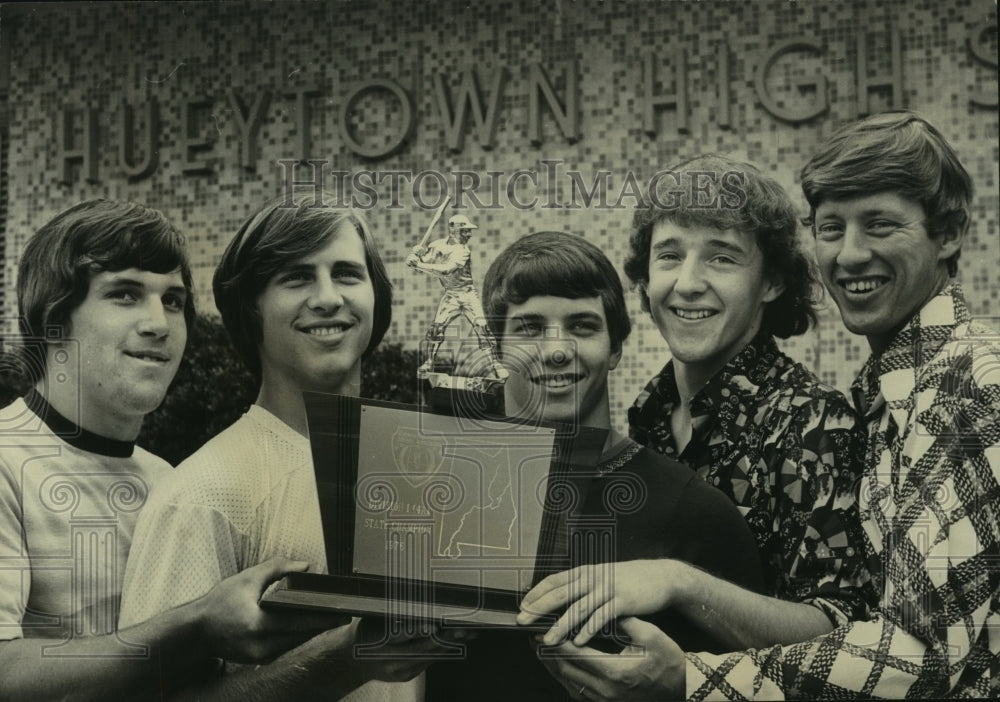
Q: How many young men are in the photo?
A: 5